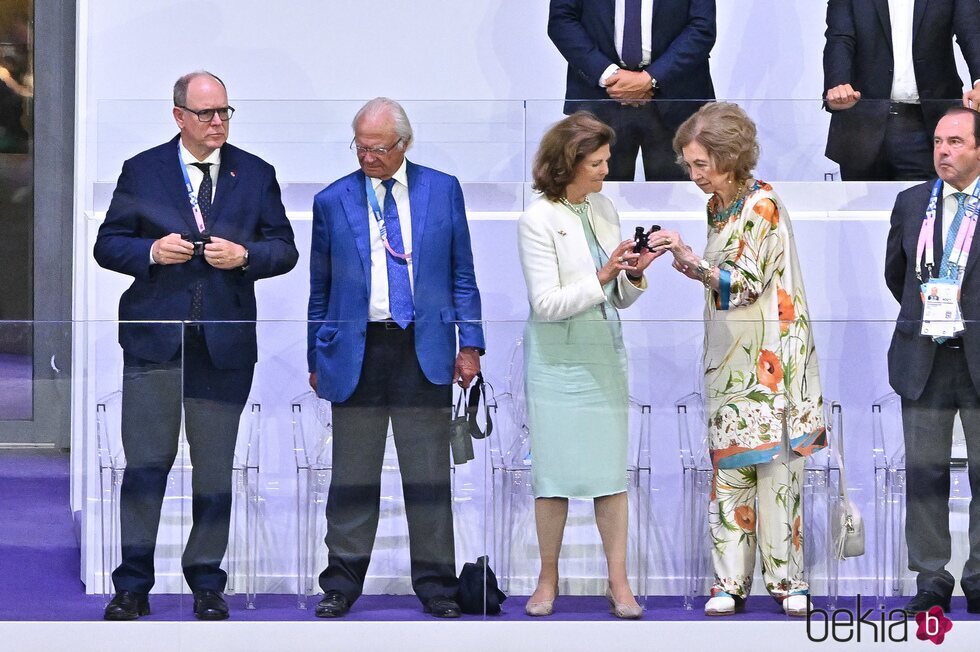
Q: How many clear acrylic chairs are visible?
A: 5